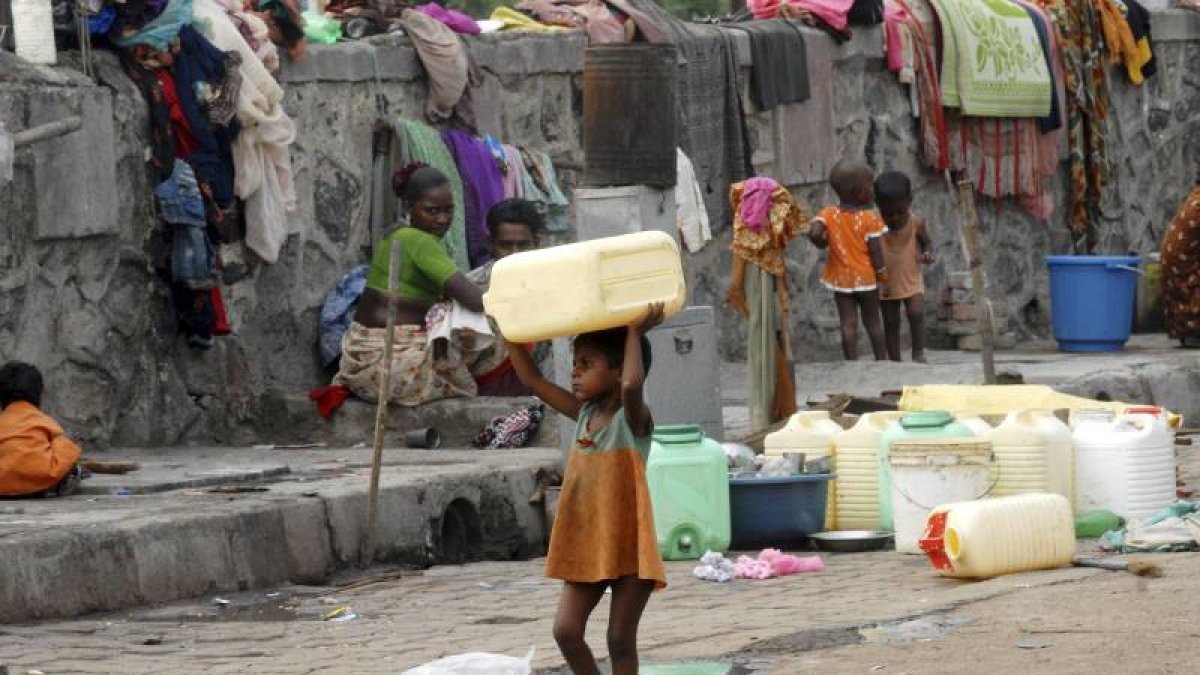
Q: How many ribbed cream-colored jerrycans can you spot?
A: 4